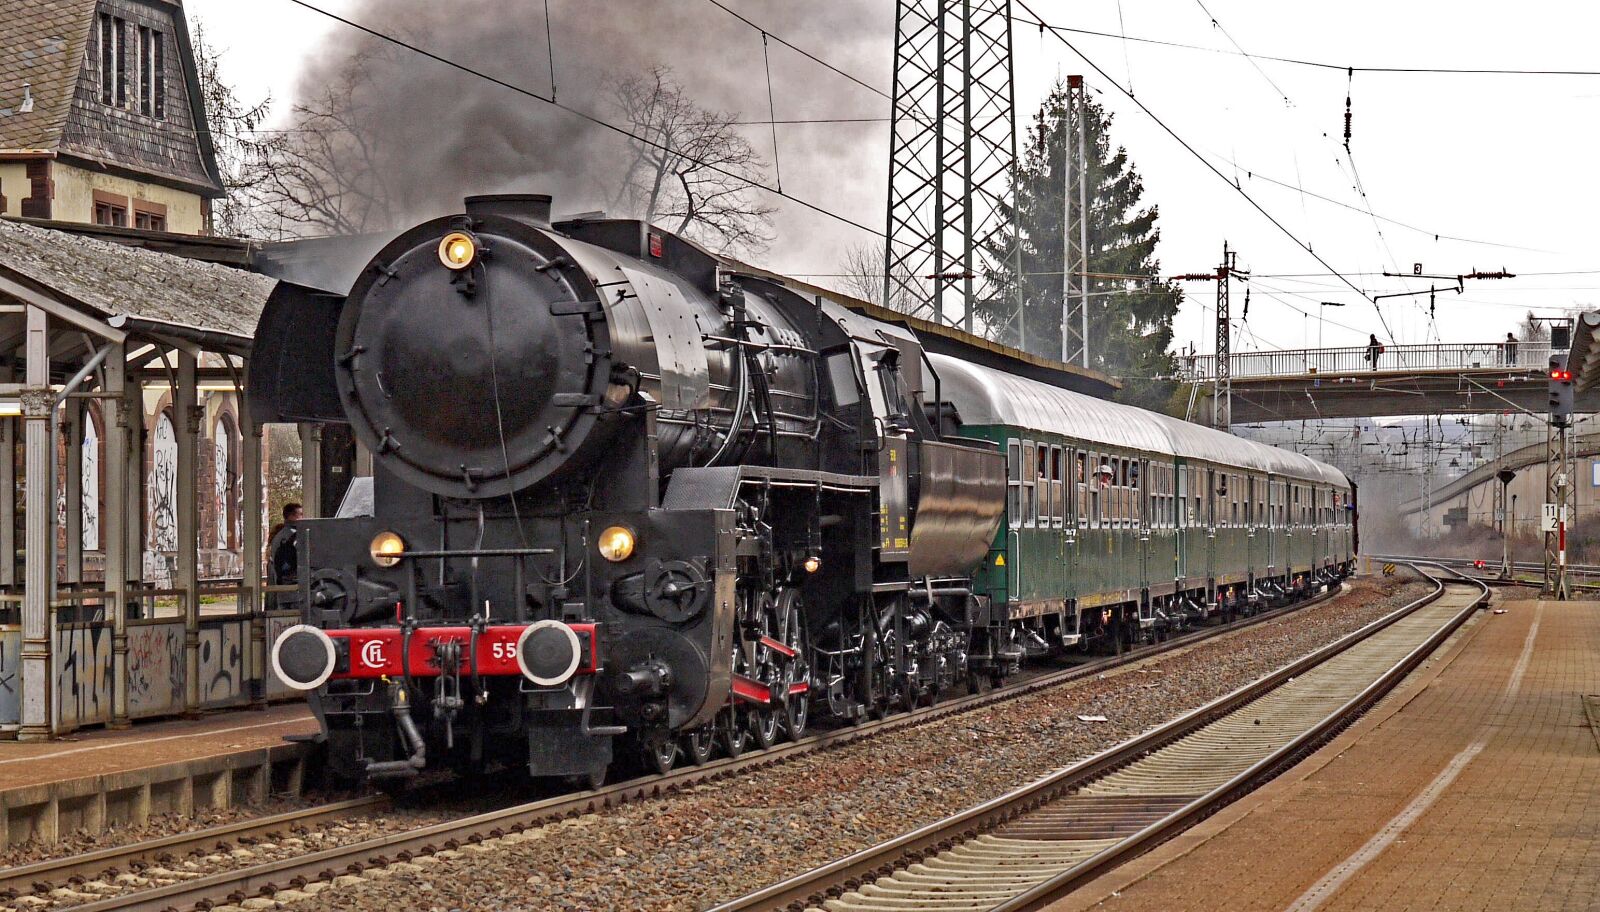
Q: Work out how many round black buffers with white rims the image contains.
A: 2